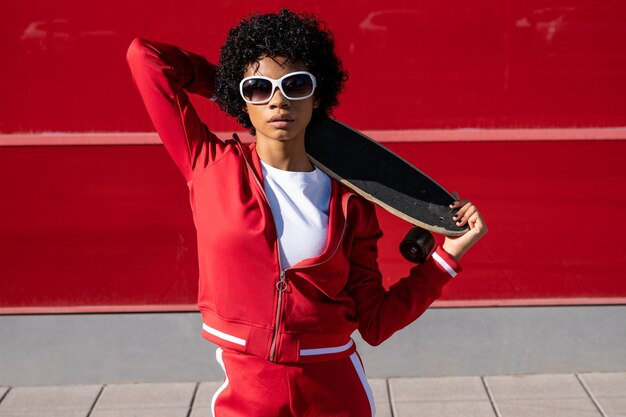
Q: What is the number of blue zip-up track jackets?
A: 0